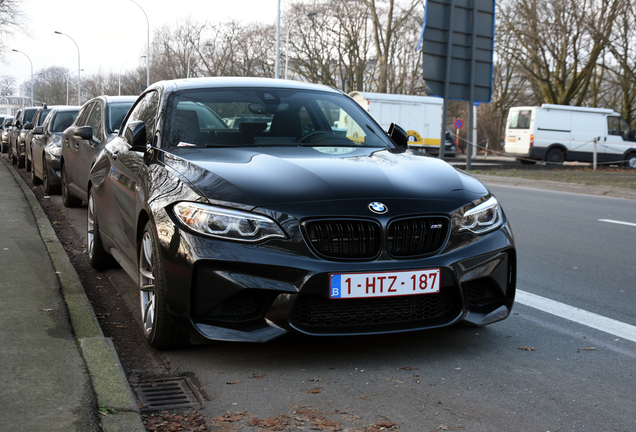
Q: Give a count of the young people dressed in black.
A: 0